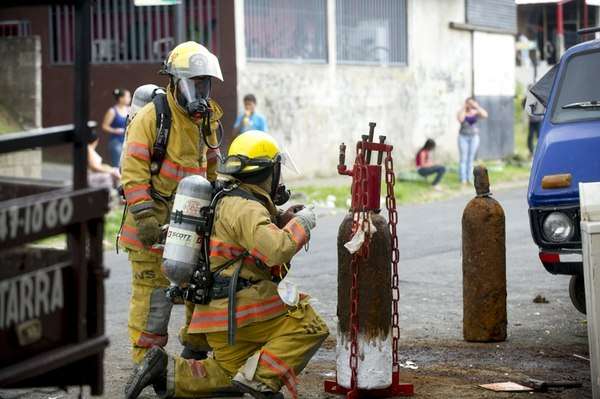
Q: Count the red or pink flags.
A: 0